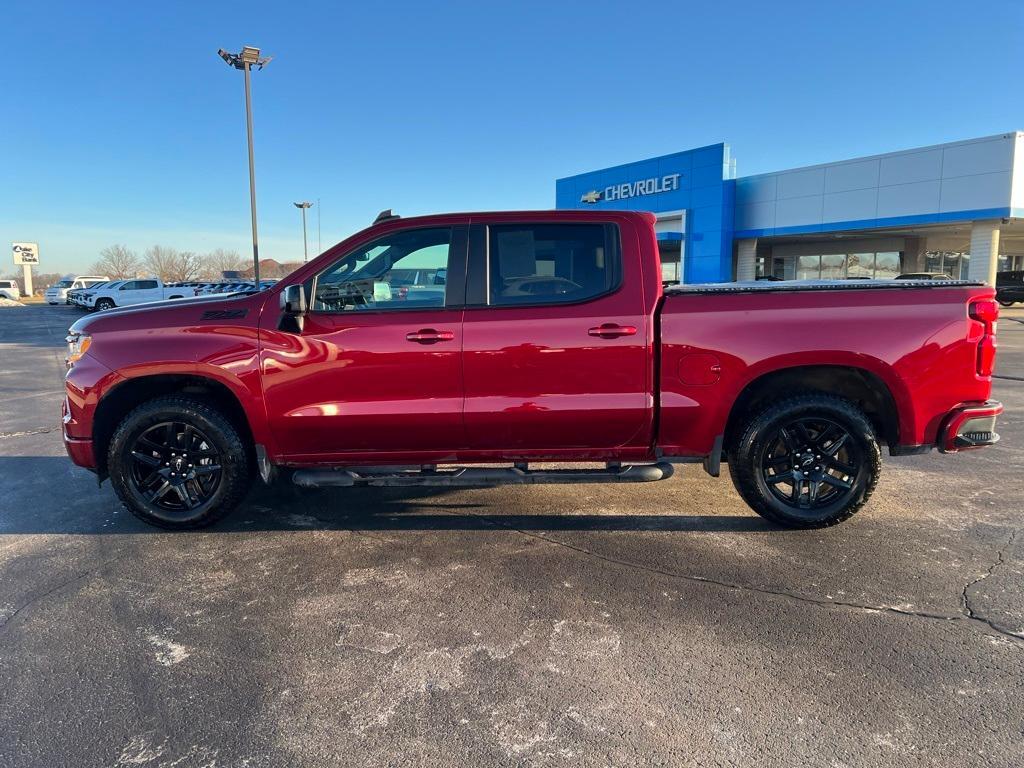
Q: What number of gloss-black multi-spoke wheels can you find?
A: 2